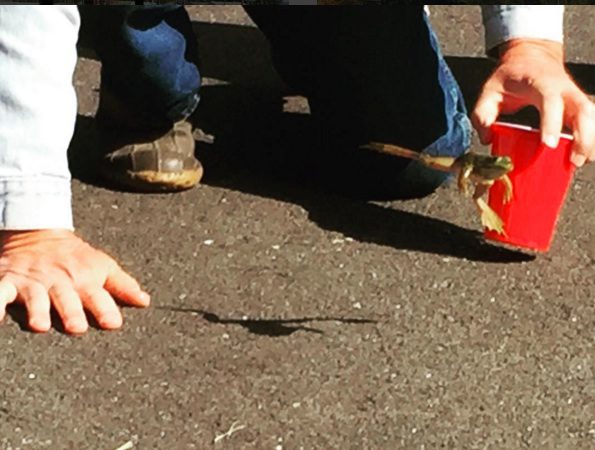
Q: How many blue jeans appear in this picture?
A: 1